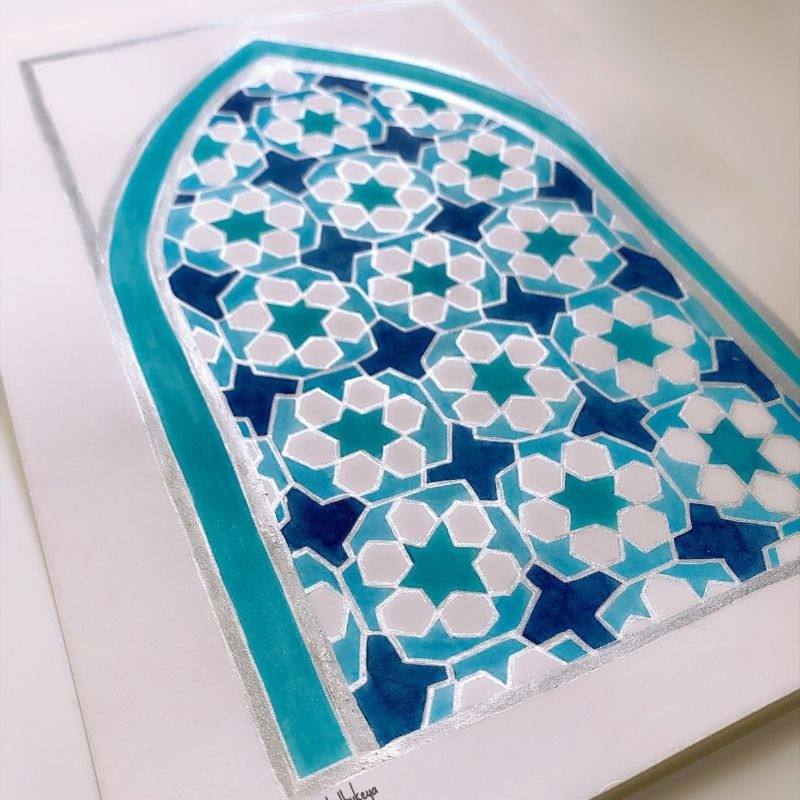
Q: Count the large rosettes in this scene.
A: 13